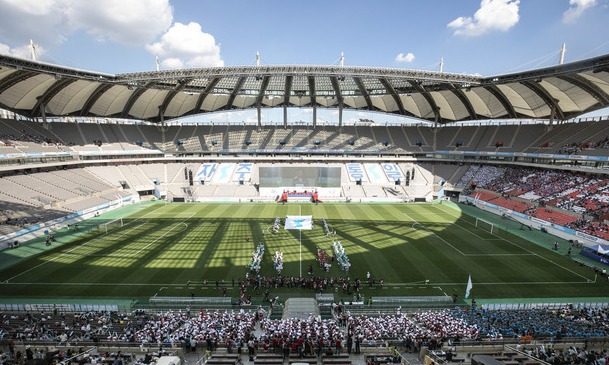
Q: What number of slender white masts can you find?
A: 6